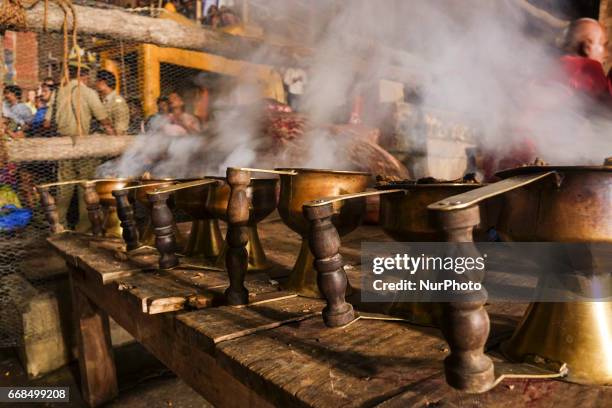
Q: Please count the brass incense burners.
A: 7